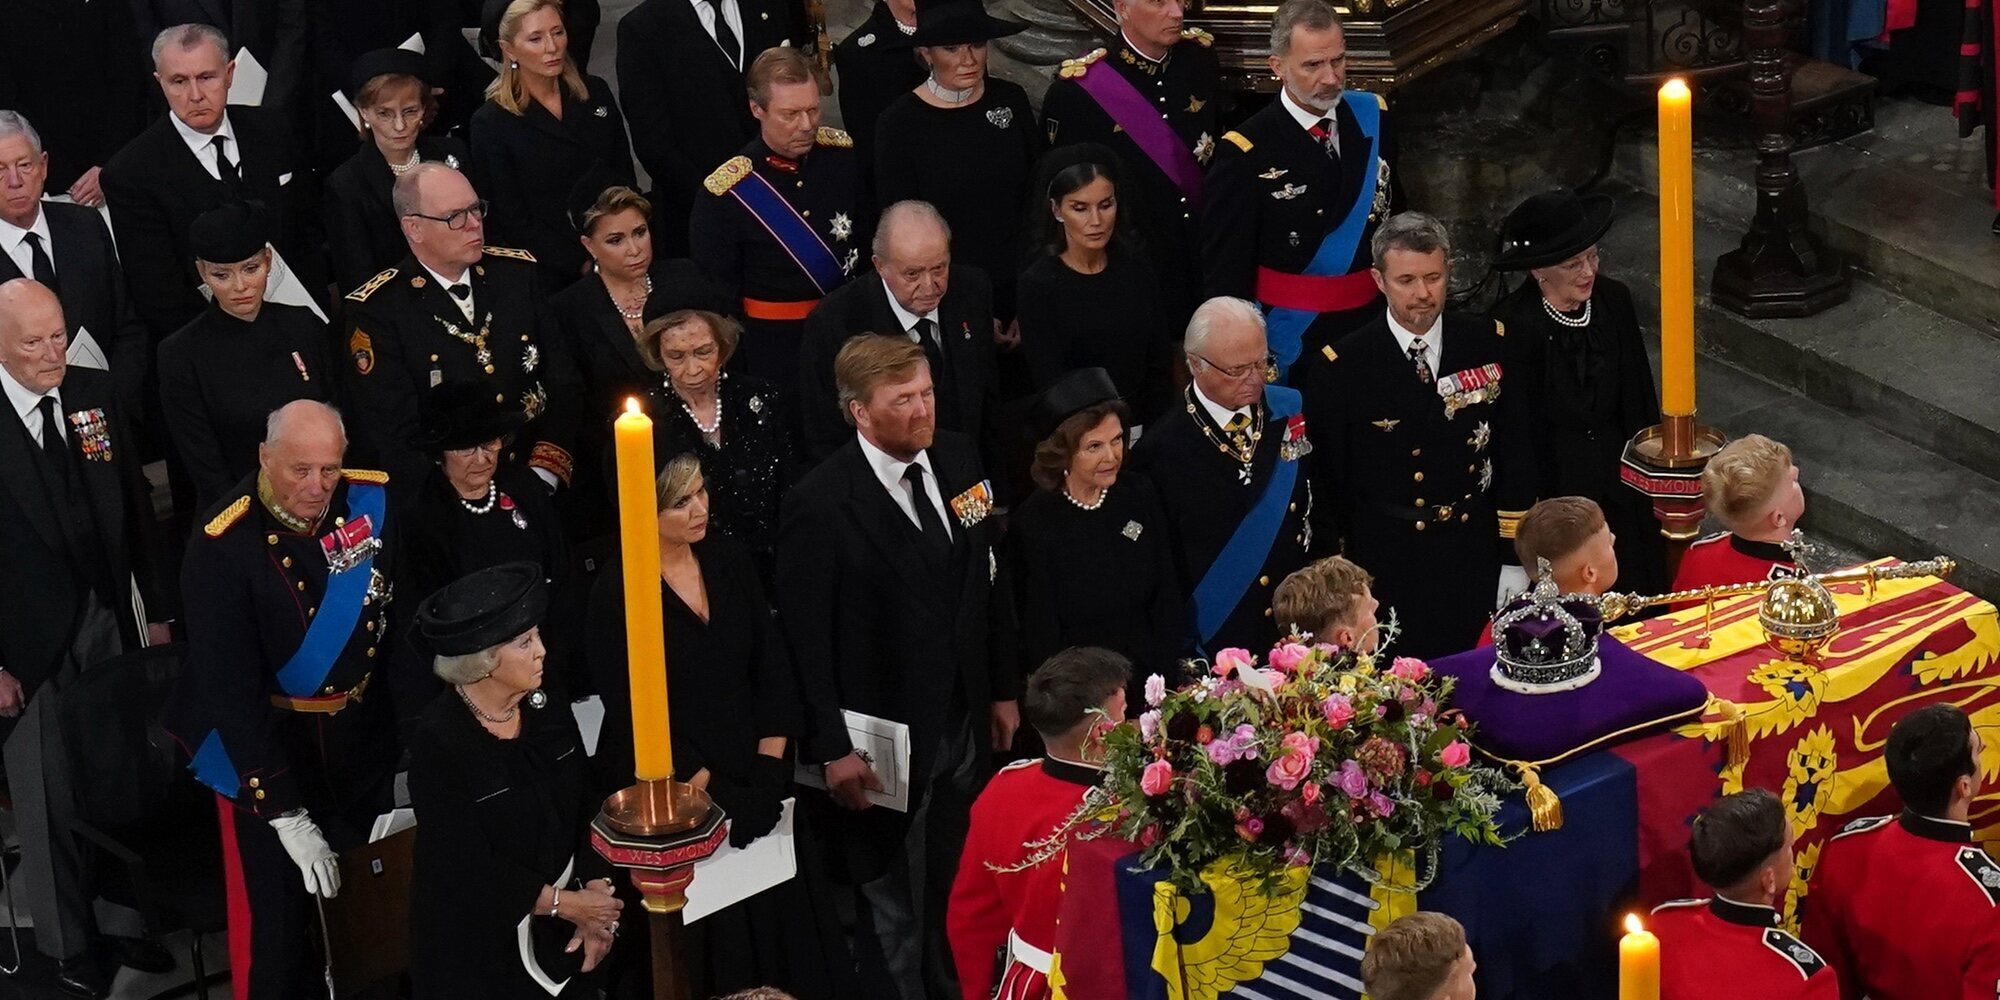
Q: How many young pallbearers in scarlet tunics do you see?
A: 7